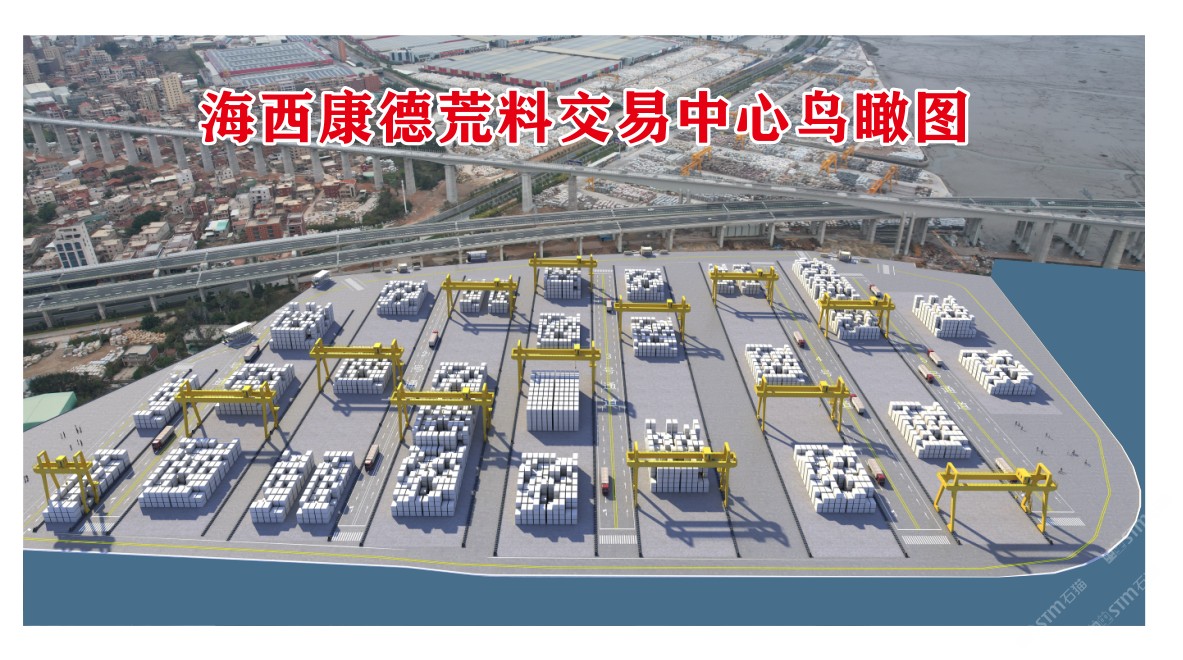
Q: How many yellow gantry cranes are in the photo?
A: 13